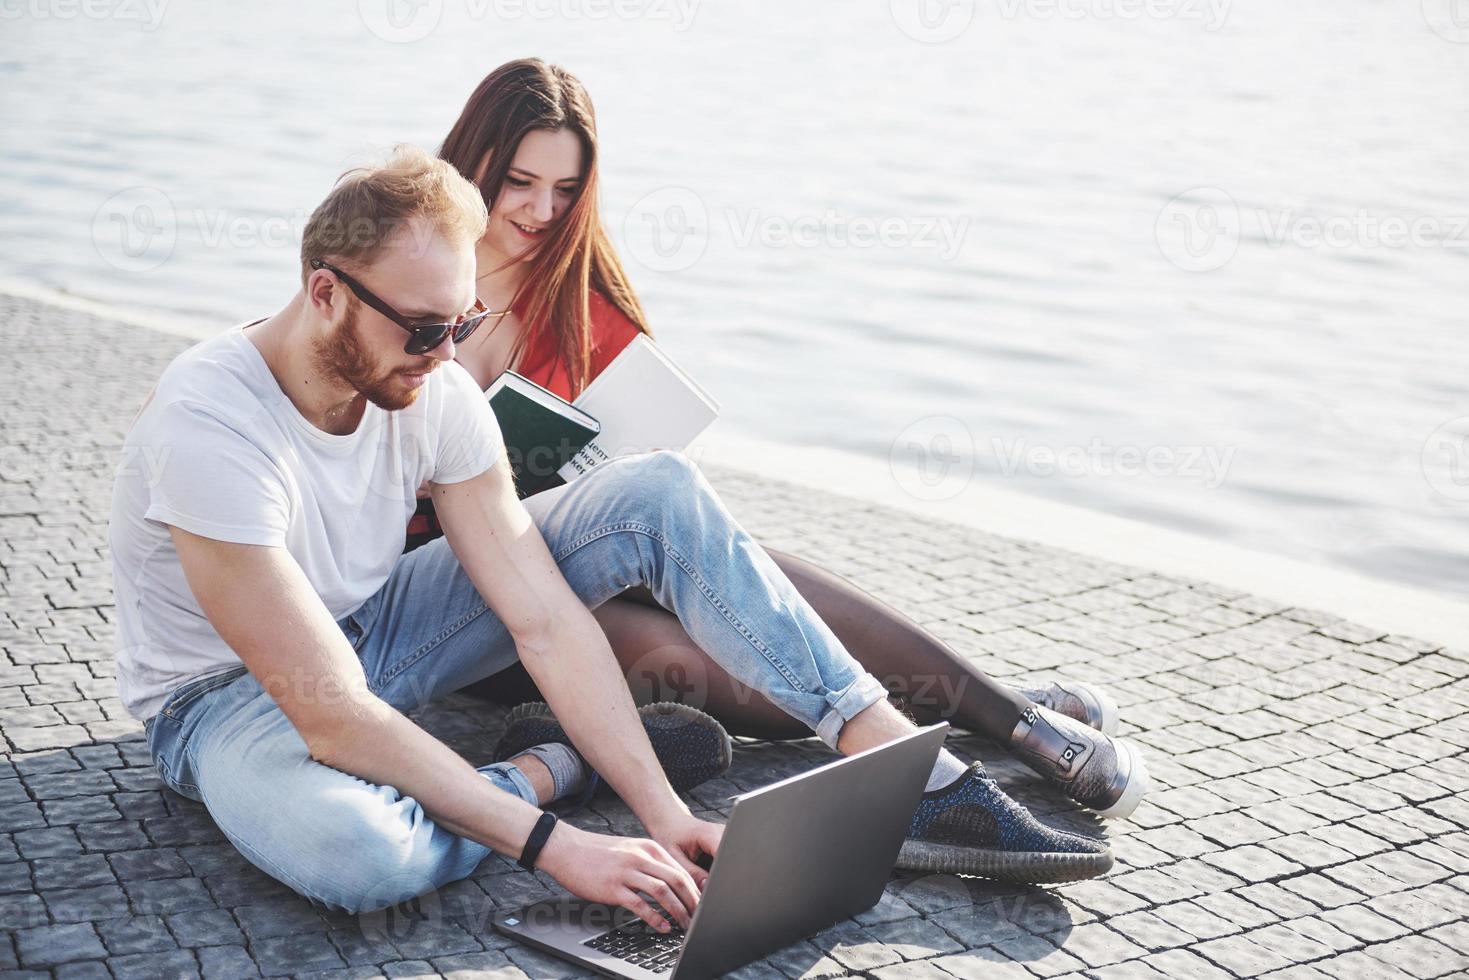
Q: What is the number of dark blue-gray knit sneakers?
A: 2